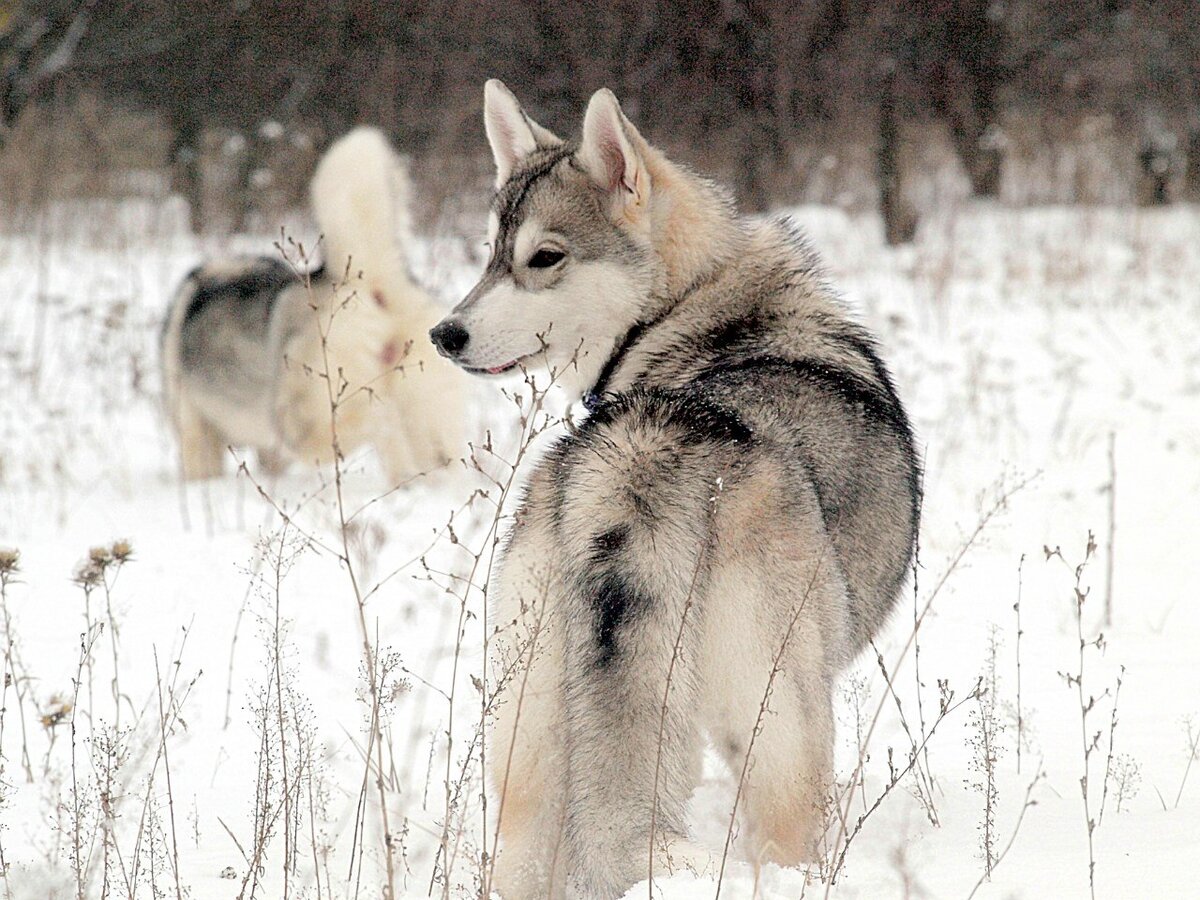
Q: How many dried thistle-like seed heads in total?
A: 5